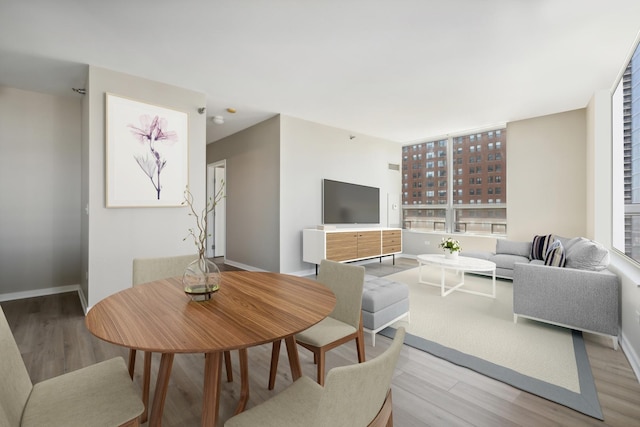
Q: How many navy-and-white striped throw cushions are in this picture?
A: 2